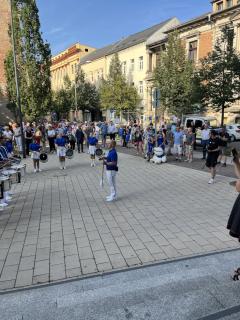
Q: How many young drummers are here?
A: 3